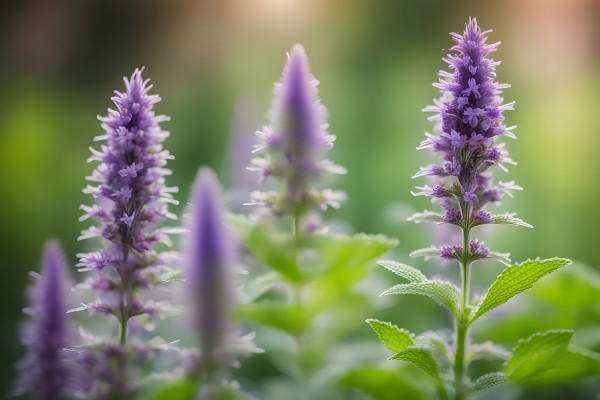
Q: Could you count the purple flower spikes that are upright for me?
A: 5